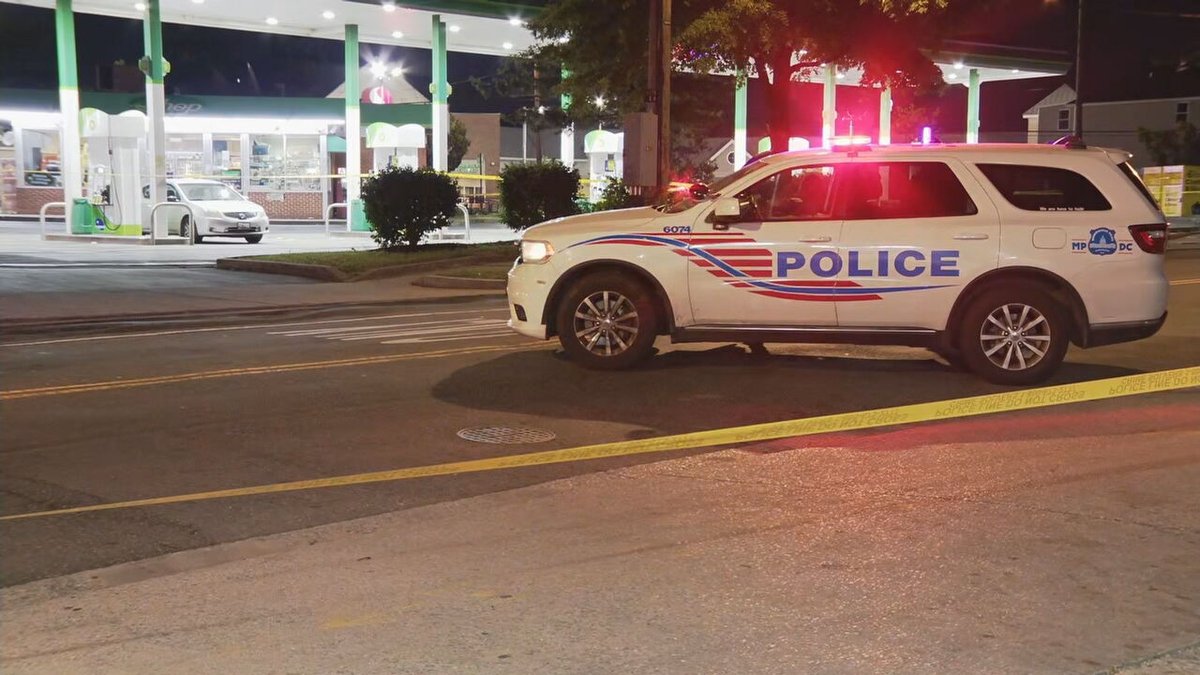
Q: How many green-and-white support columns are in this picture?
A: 9